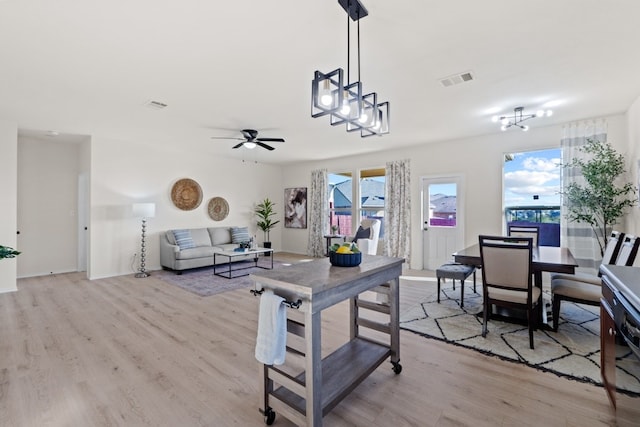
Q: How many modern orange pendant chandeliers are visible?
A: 0